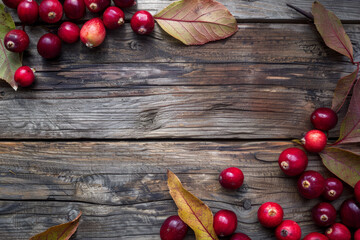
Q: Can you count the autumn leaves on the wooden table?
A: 8